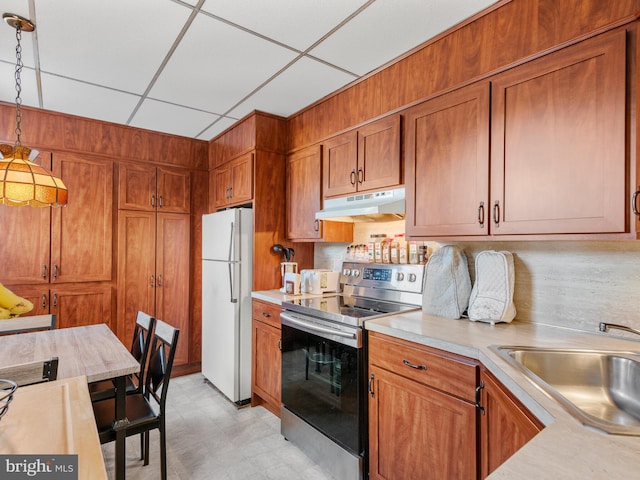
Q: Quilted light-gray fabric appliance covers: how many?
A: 2